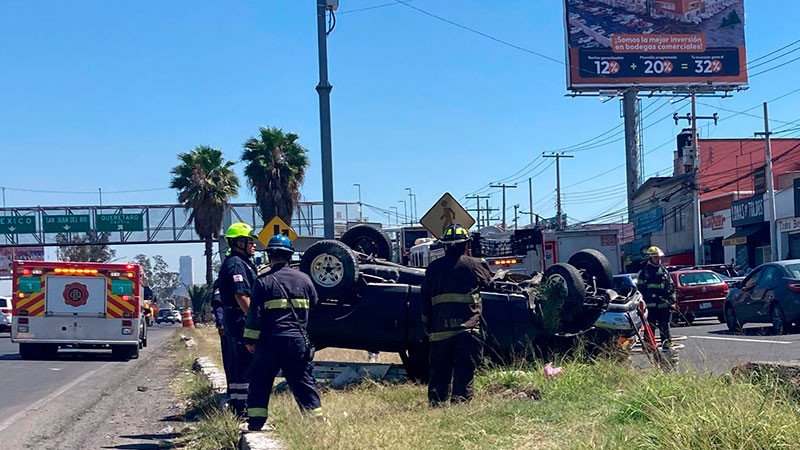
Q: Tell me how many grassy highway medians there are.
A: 1